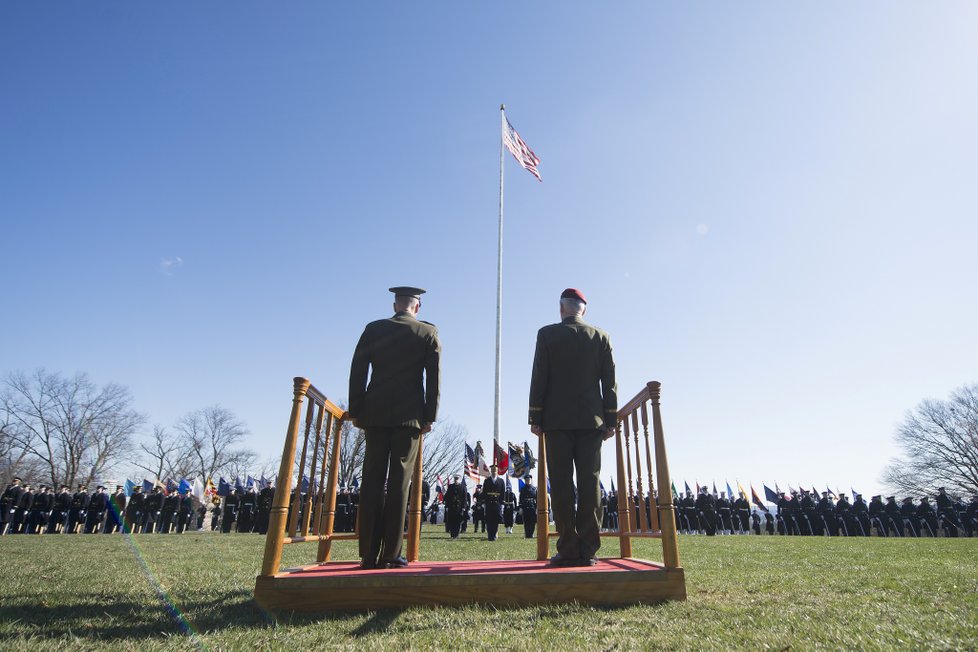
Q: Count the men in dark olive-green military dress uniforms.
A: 2